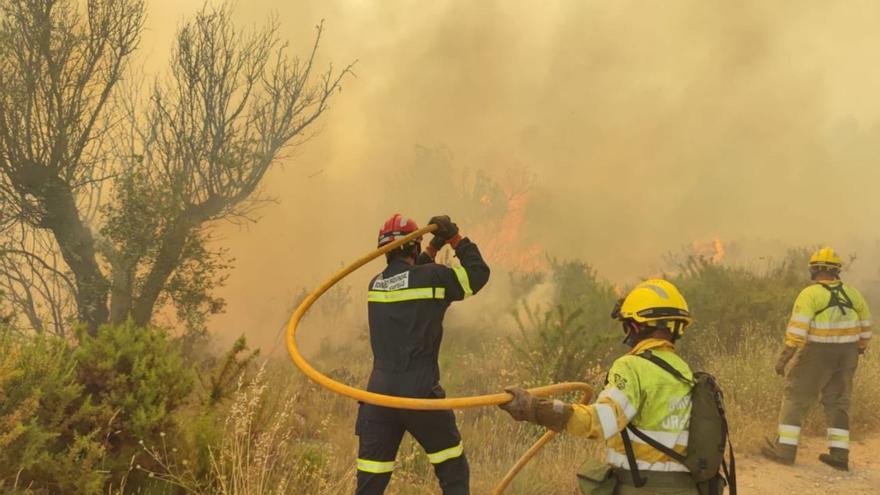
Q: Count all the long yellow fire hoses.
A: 1